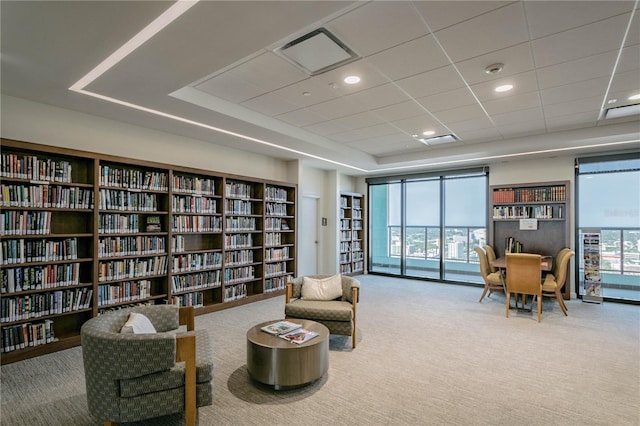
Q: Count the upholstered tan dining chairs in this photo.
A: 5